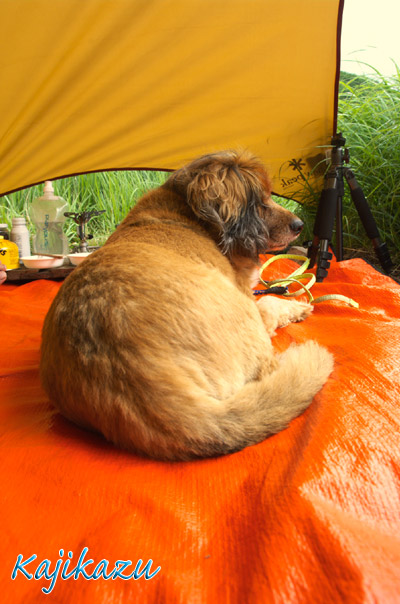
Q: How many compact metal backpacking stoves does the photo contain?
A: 1